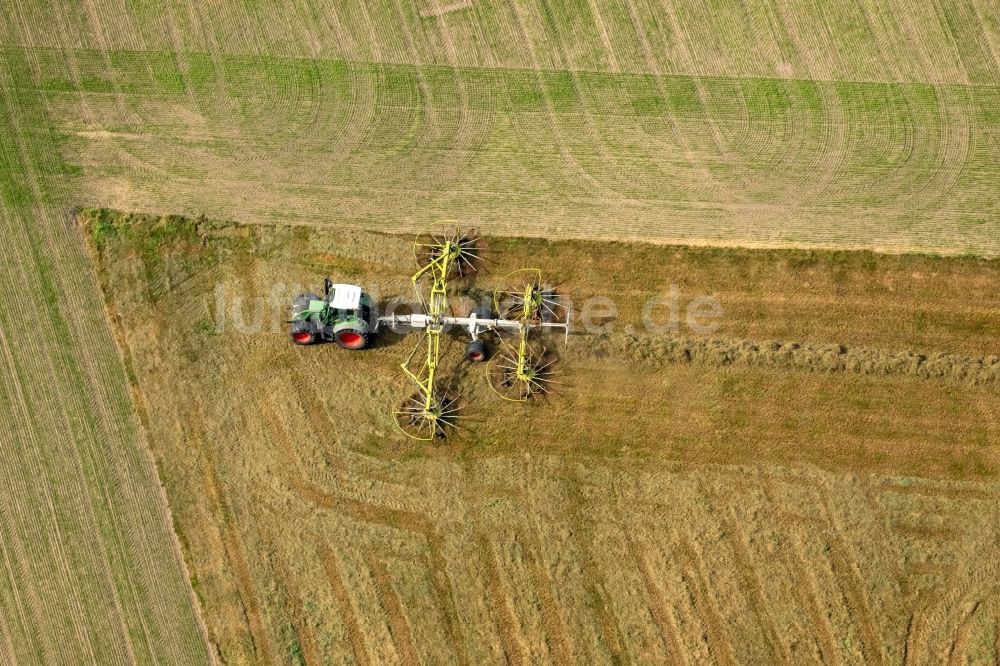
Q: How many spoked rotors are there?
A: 4